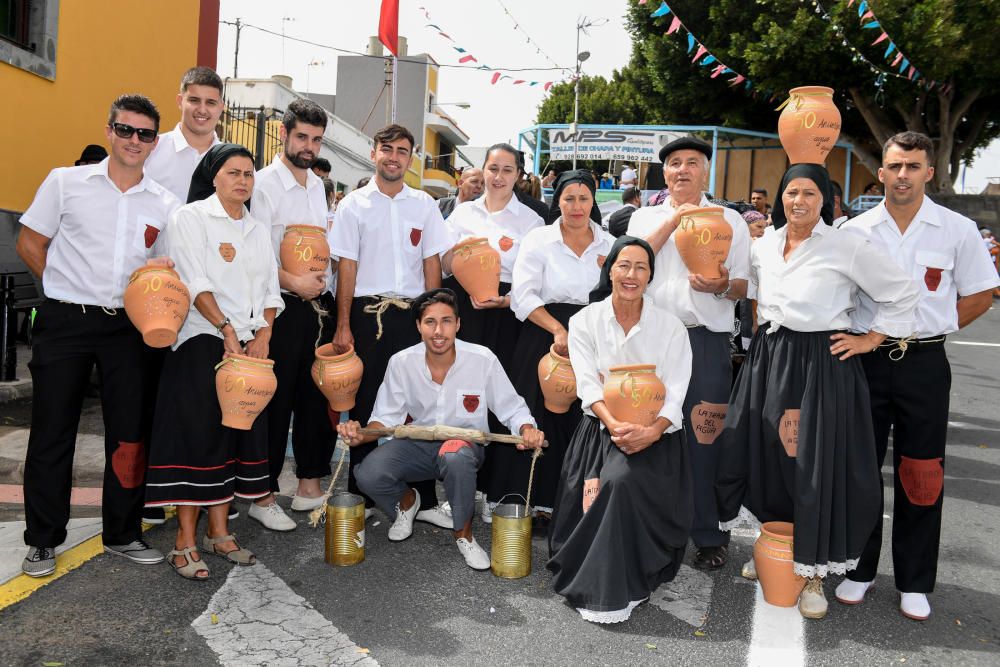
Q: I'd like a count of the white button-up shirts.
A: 12